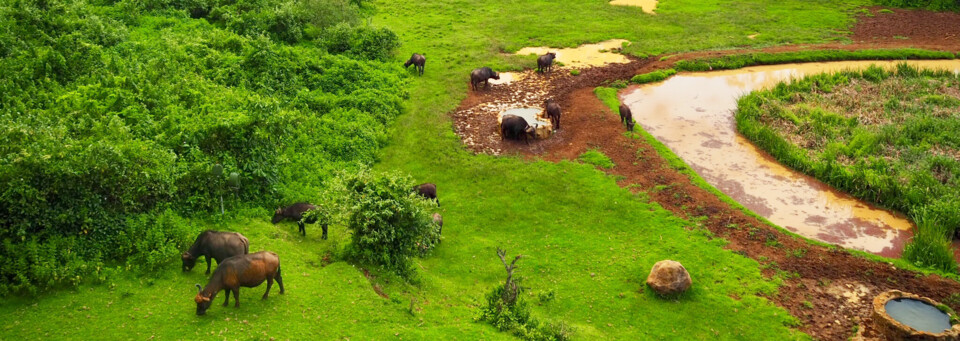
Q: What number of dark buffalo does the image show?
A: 11